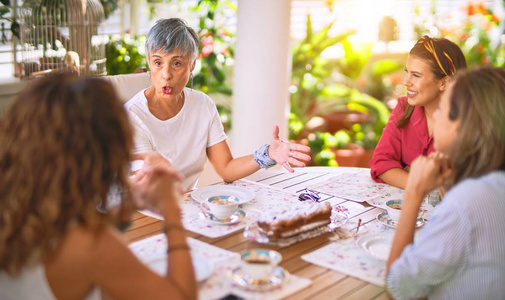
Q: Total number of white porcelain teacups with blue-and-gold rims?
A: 3